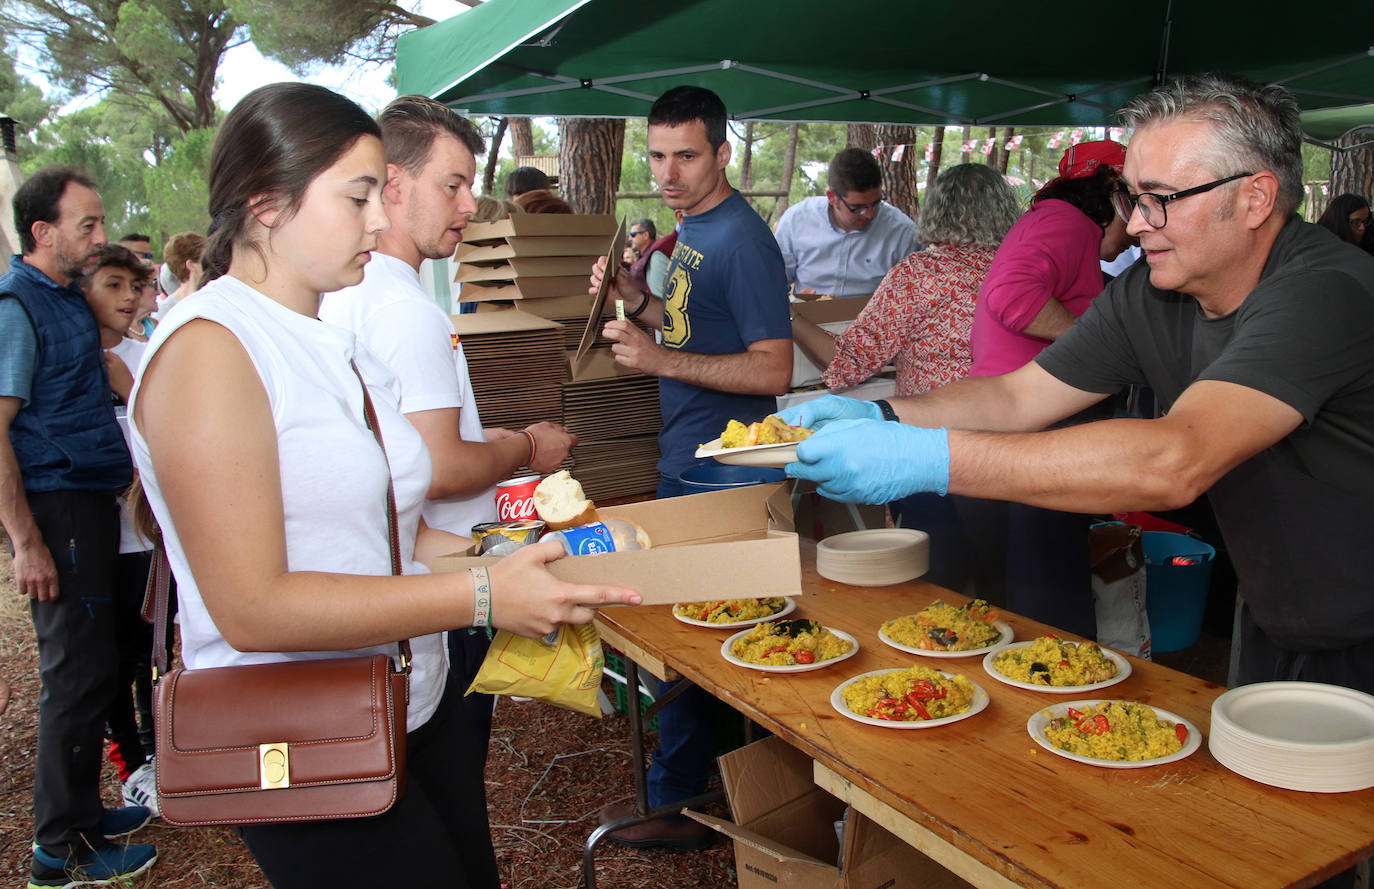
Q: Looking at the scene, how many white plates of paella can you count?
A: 7